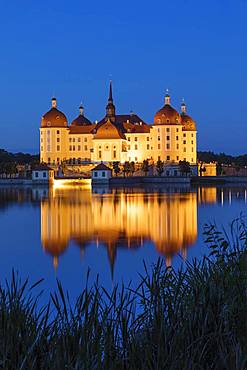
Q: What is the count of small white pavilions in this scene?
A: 2